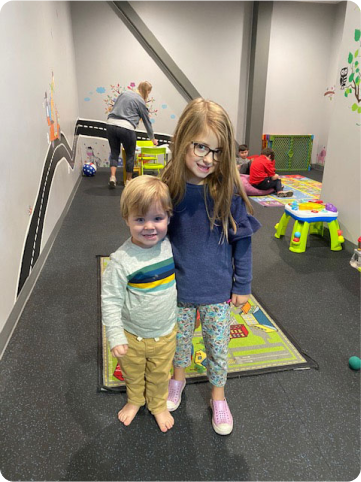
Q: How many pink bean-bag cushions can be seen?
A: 1